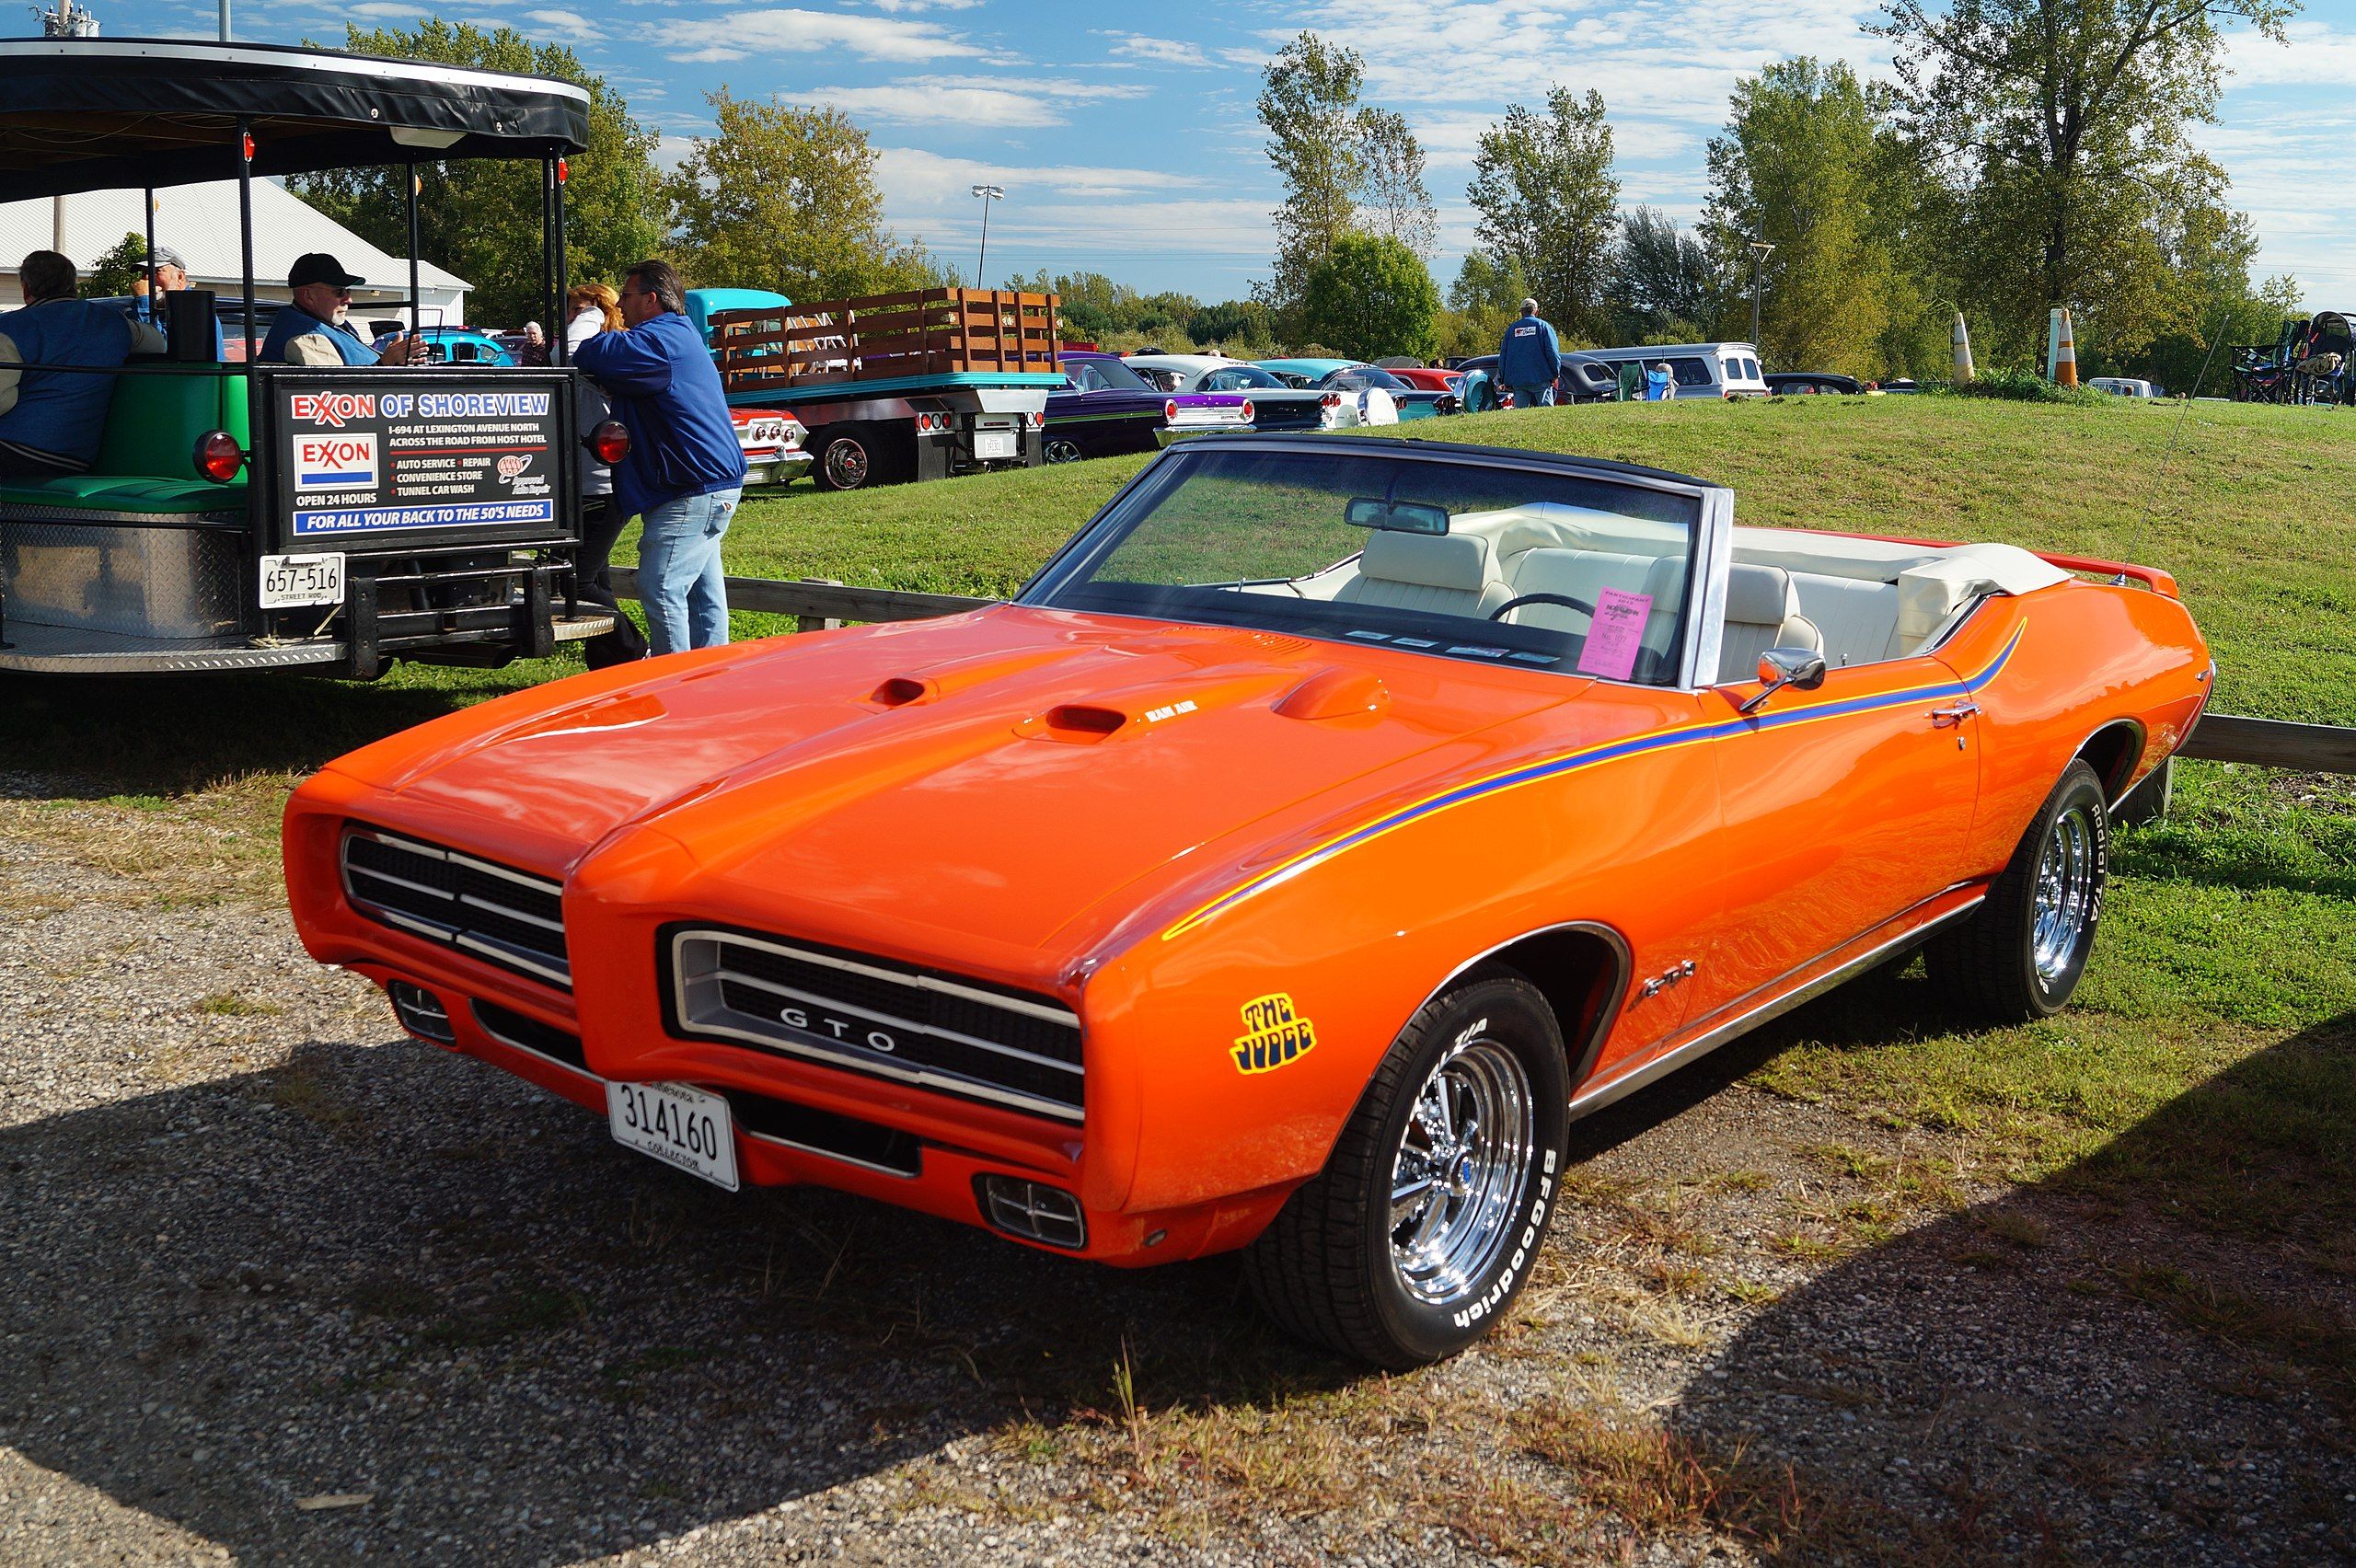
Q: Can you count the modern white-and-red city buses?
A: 0